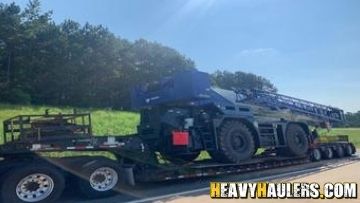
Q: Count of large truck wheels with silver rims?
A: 2